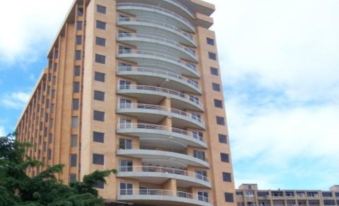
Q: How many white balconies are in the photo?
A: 12